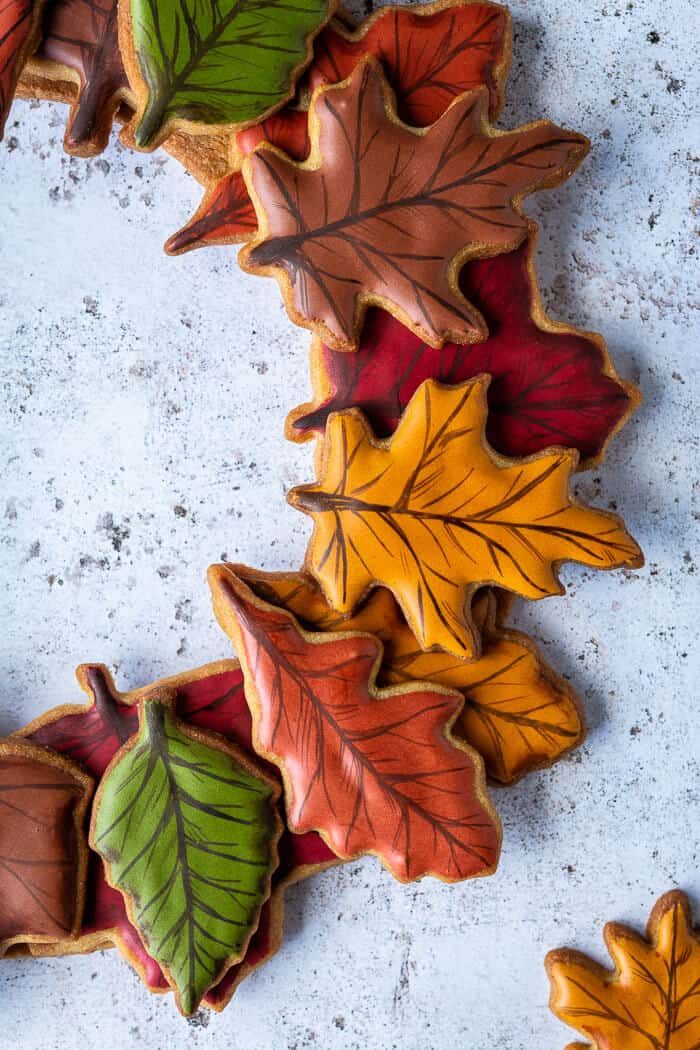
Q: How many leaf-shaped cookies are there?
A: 13